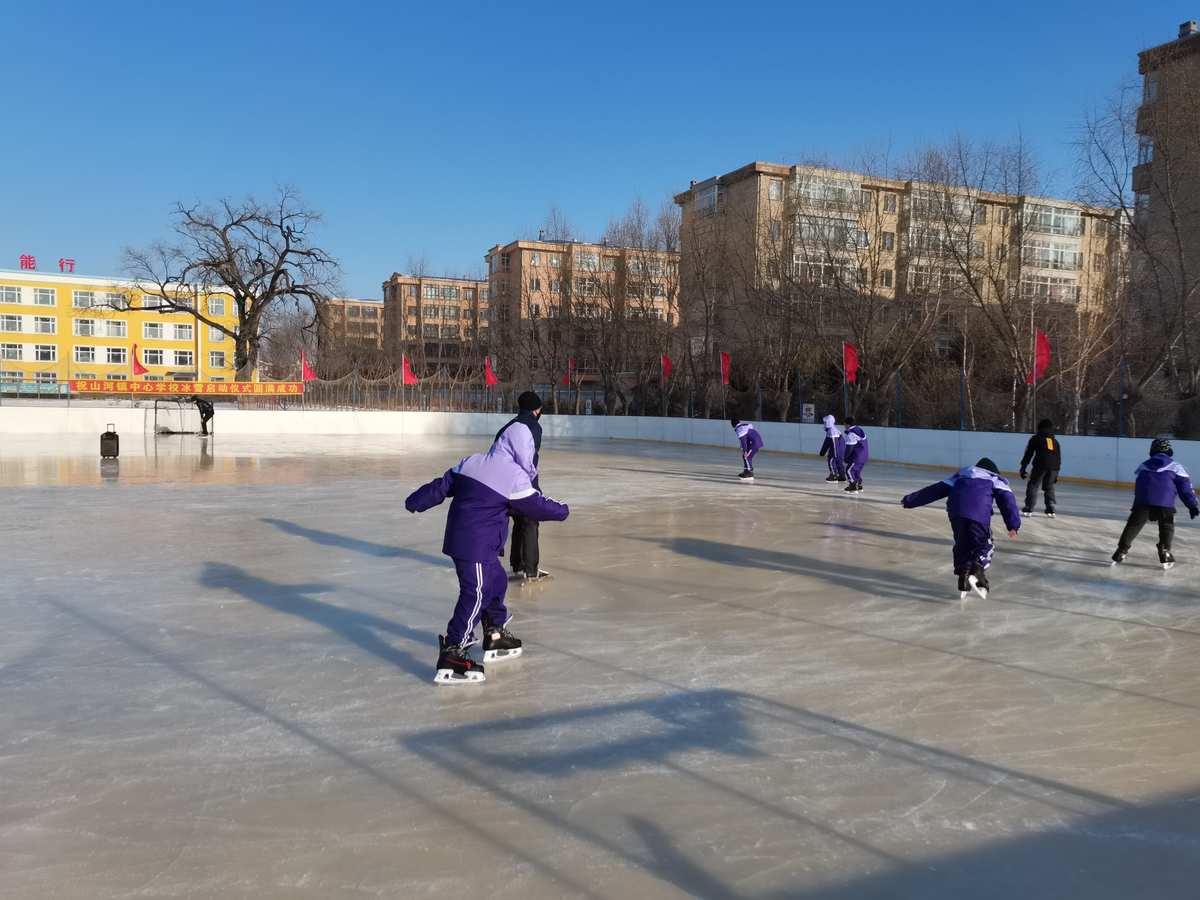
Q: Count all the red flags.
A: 9